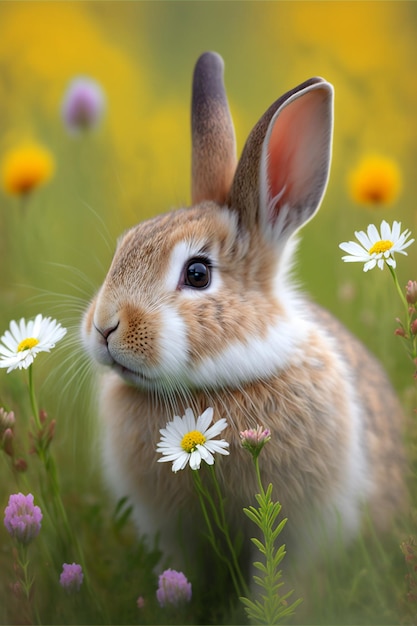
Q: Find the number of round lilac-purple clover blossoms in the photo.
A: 4